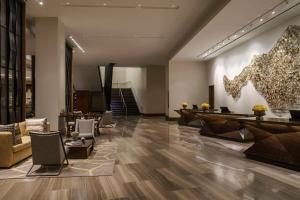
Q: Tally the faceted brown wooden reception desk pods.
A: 3